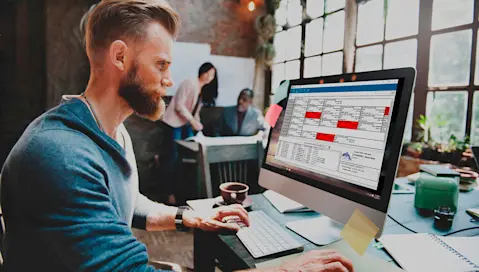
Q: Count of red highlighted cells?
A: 4